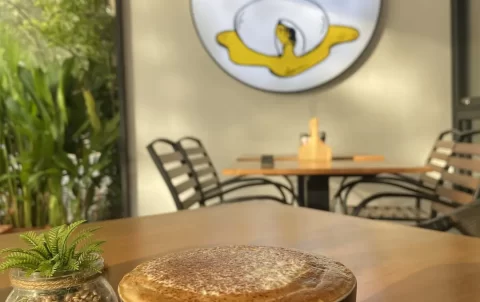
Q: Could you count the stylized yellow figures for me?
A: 1